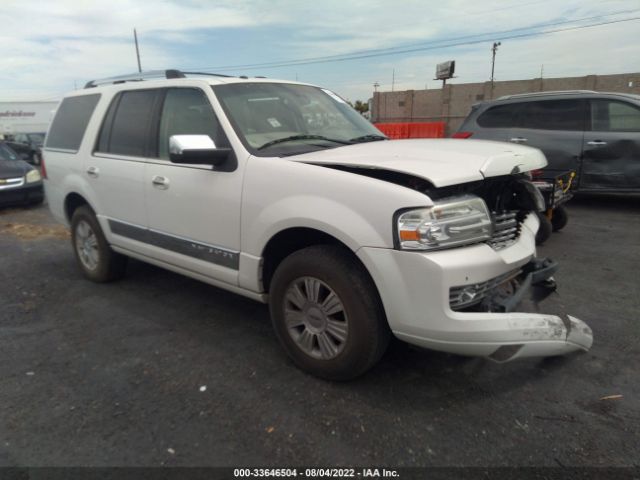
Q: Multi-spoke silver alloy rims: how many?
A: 2